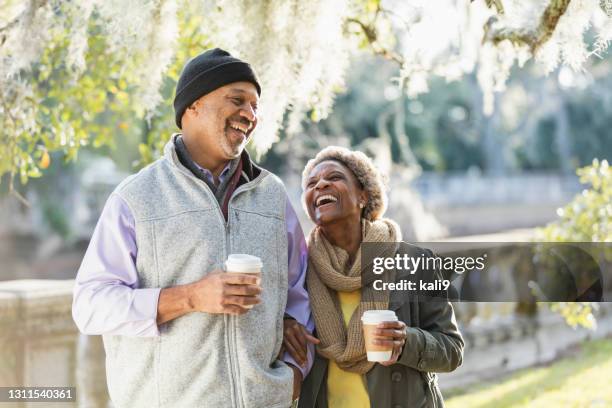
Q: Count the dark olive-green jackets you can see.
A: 1